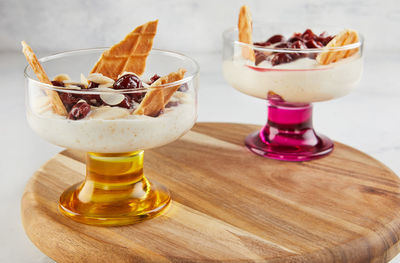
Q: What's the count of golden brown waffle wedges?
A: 5